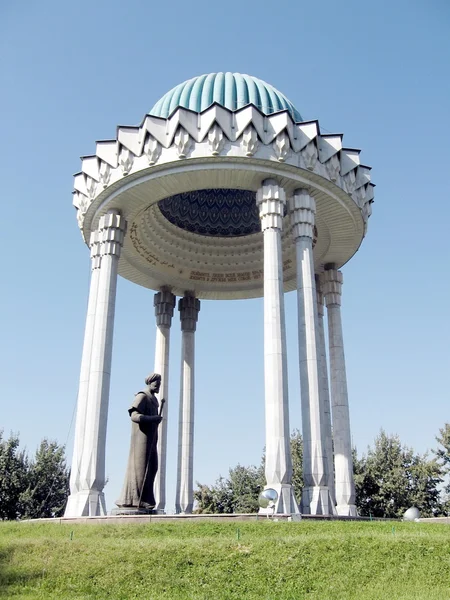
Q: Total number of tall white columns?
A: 8